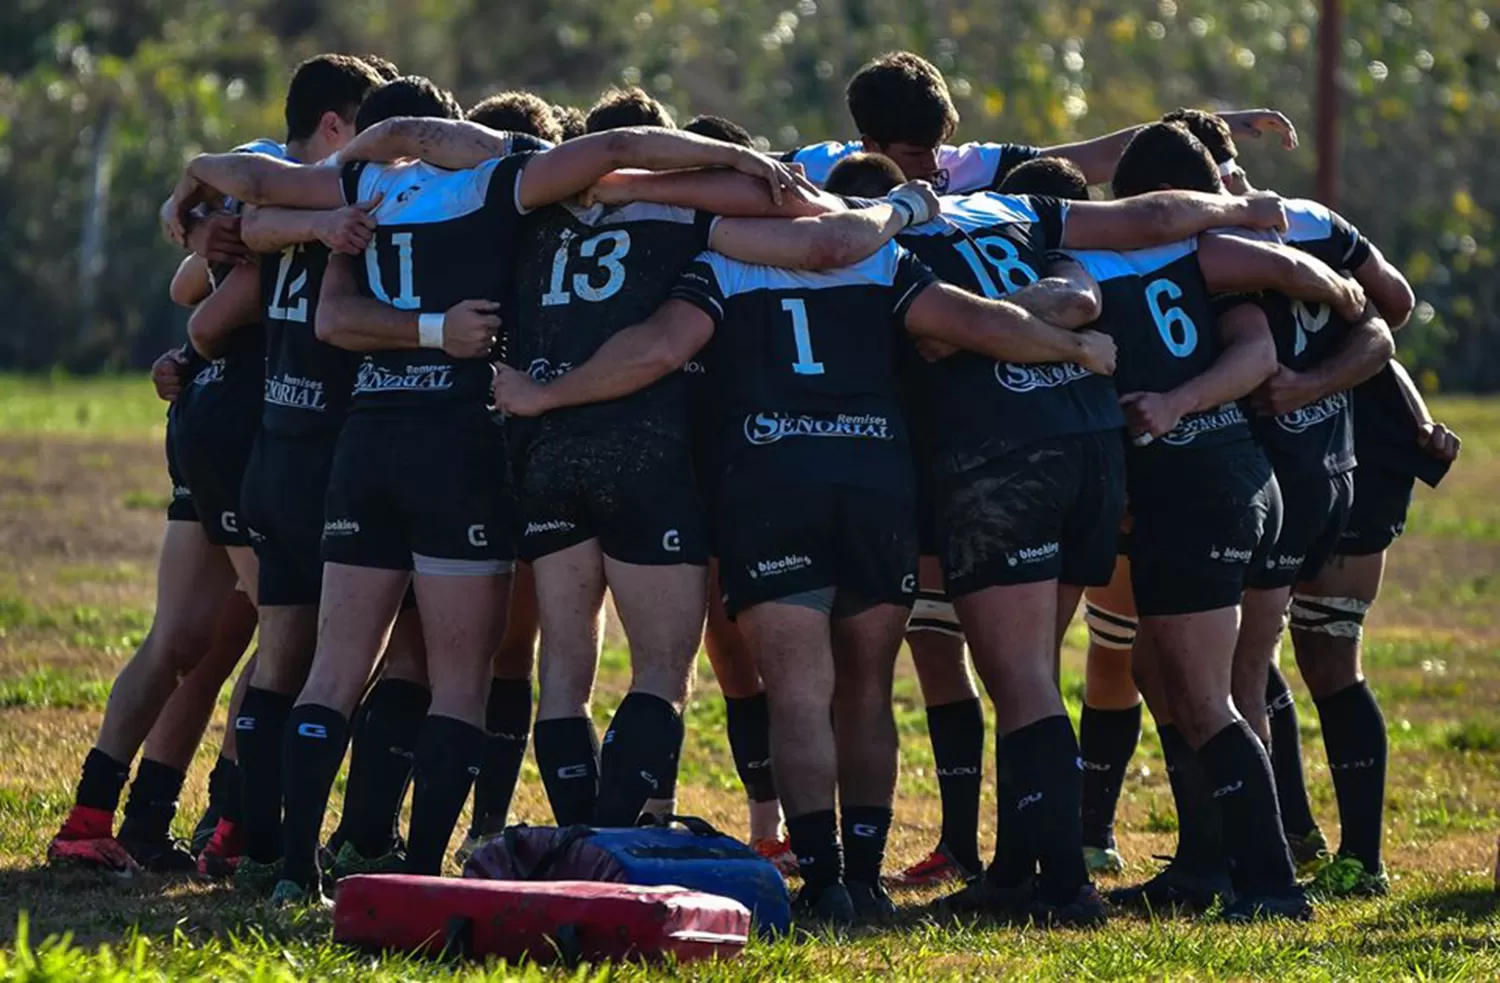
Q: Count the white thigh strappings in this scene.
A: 3